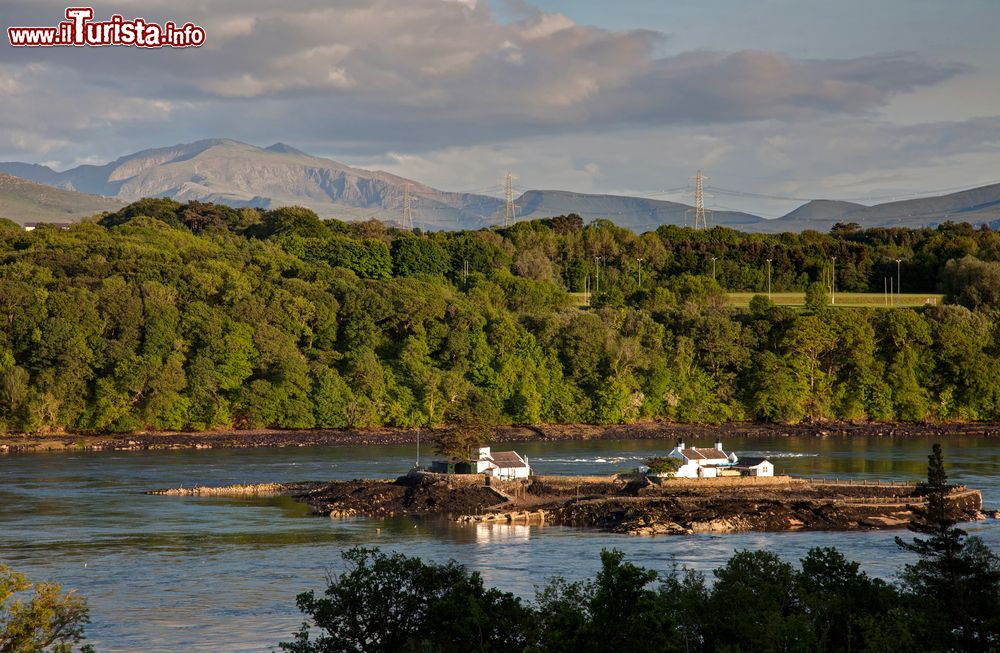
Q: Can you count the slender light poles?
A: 6